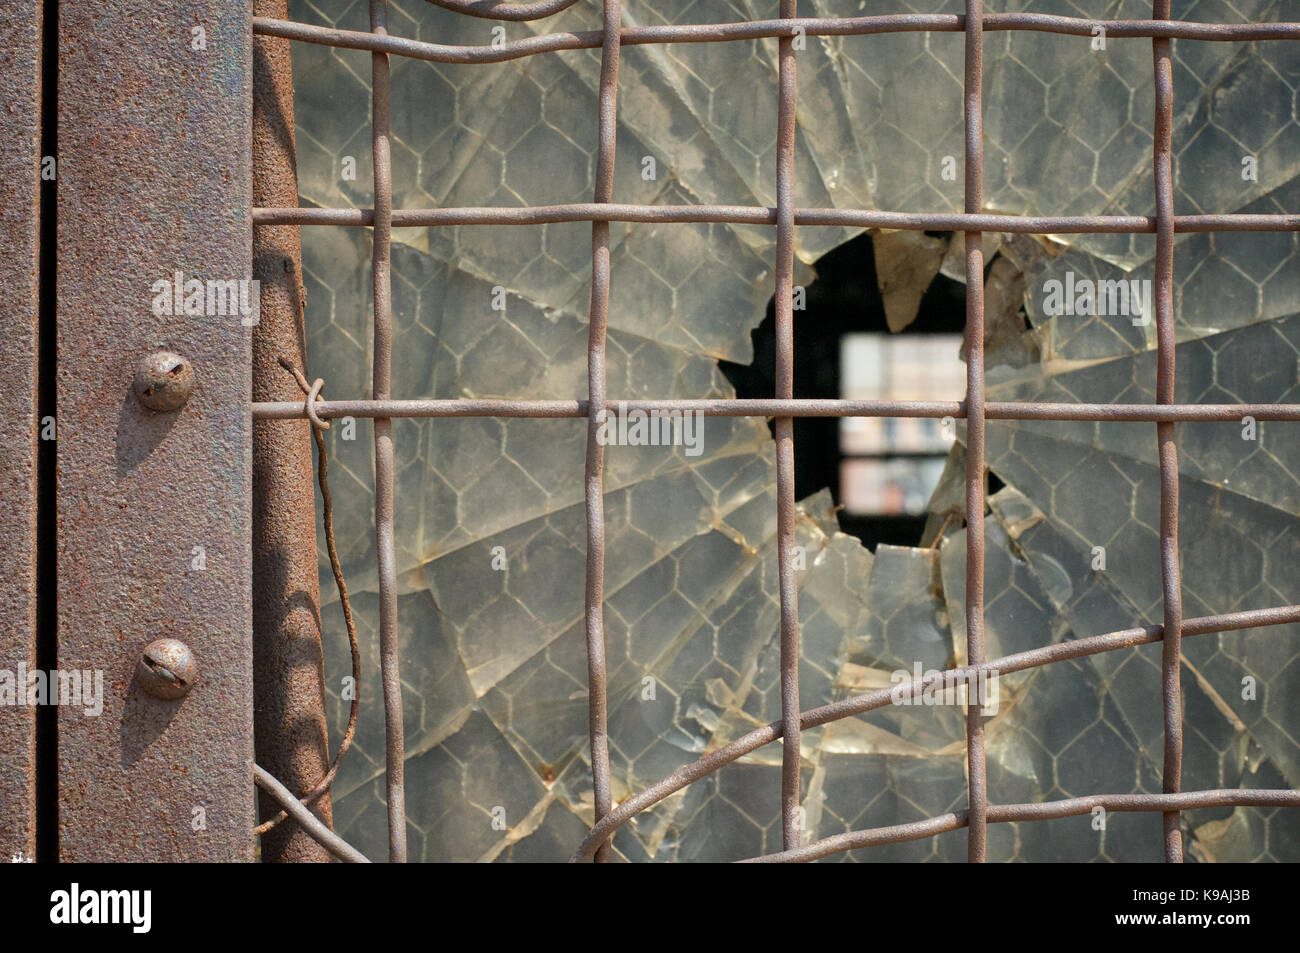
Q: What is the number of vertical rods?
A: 5